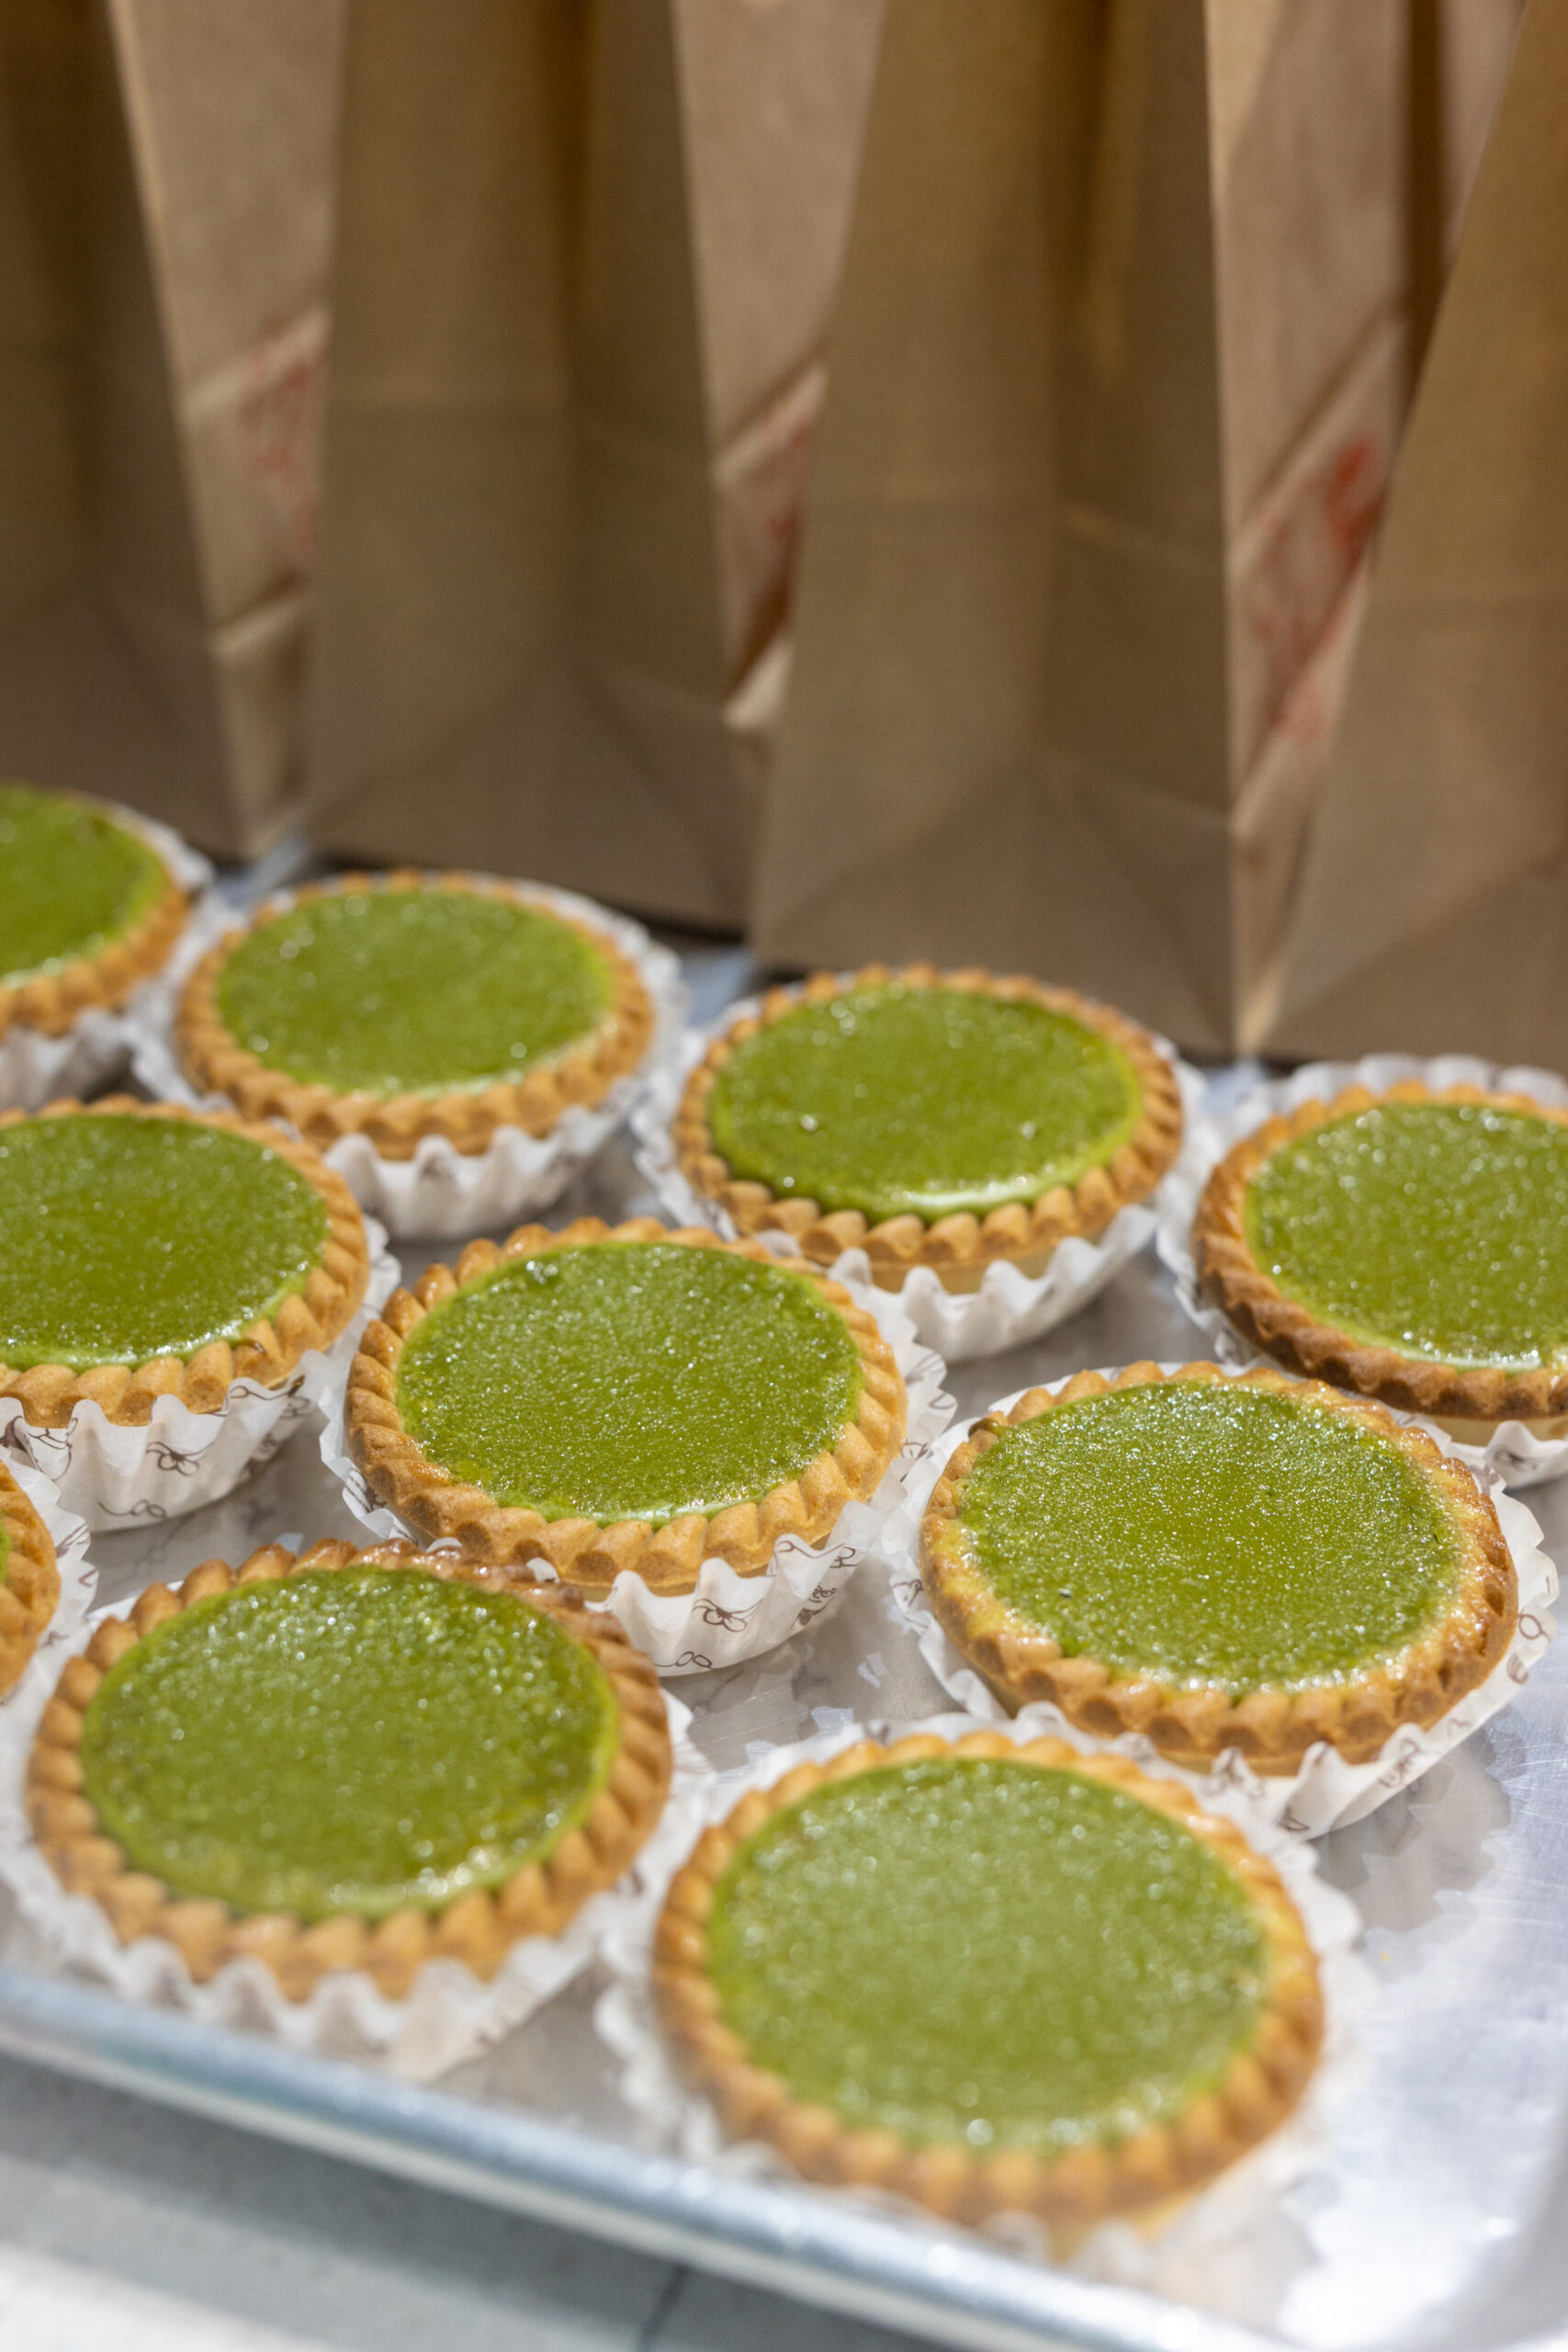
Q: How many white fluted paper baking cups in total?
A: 10